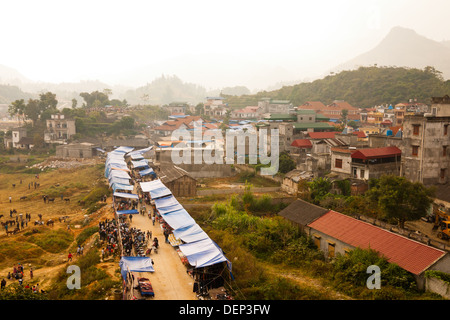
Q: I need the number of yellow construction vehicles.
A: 1